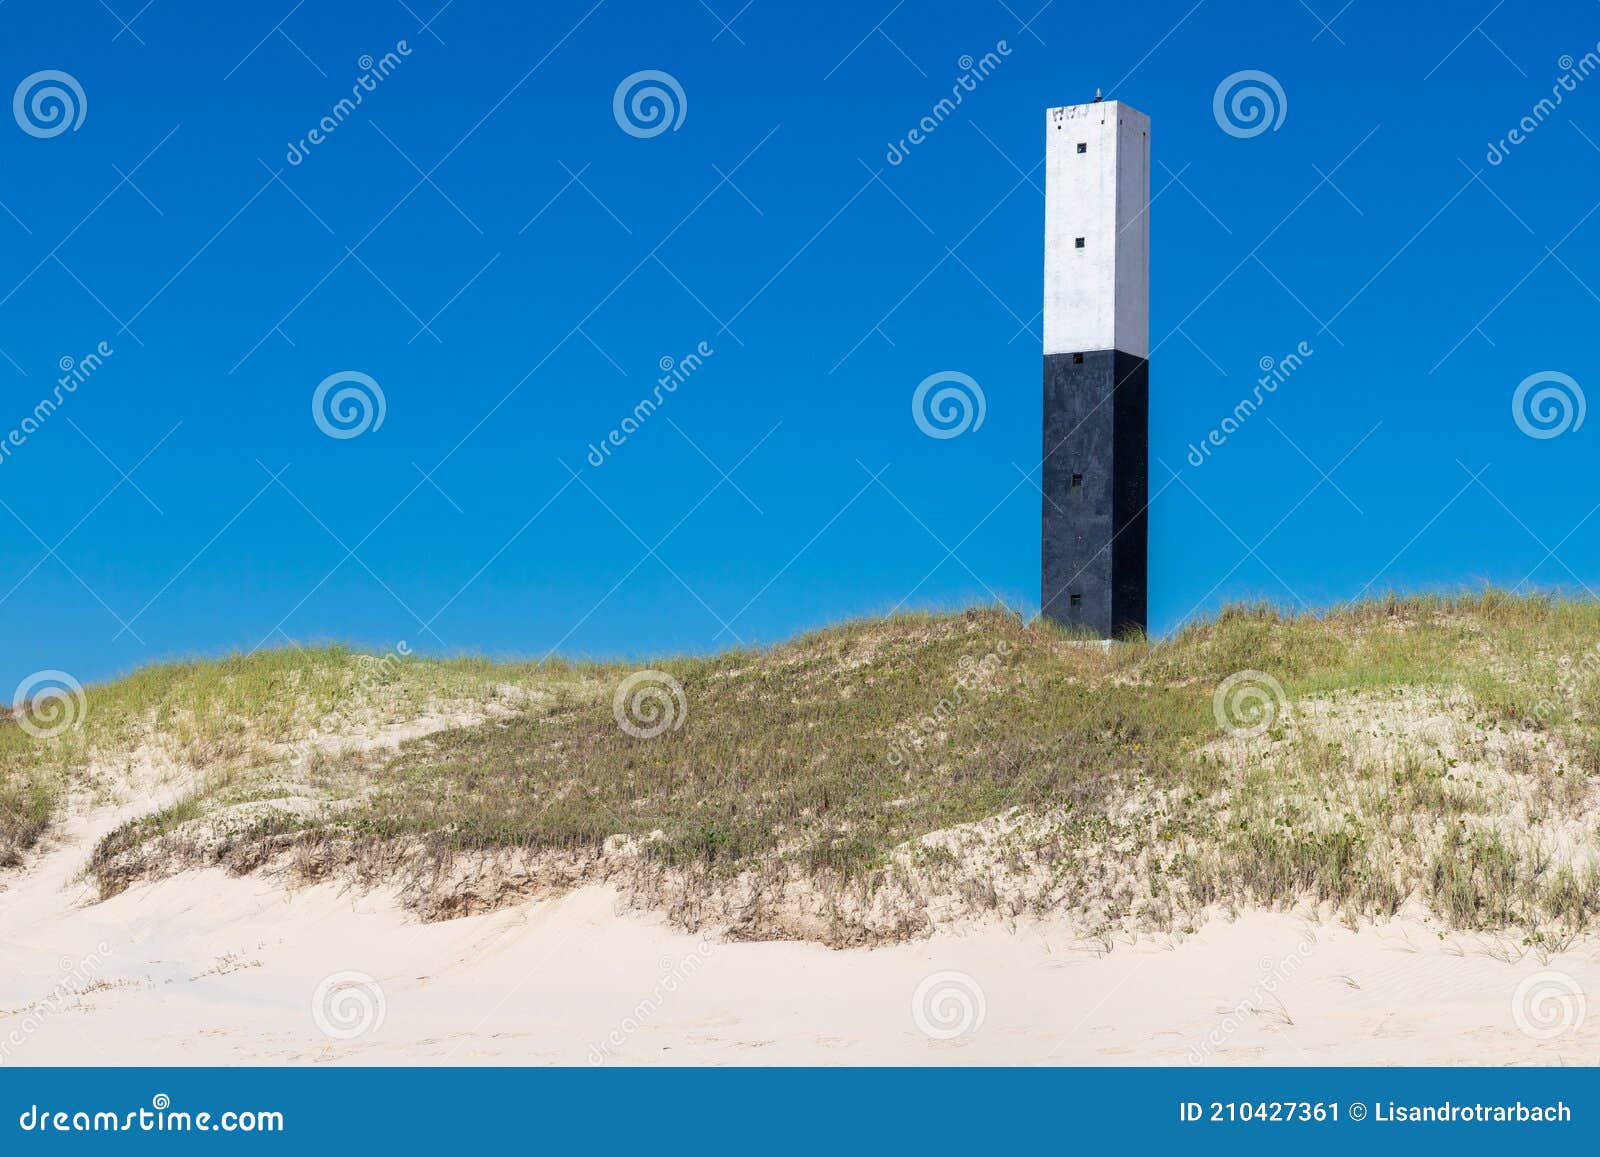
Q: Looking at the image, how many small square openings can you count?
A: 5